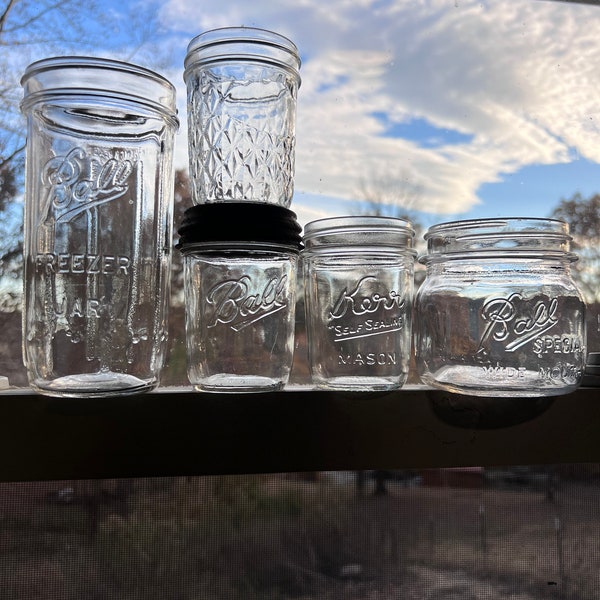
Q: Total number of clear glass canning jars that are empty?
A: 5